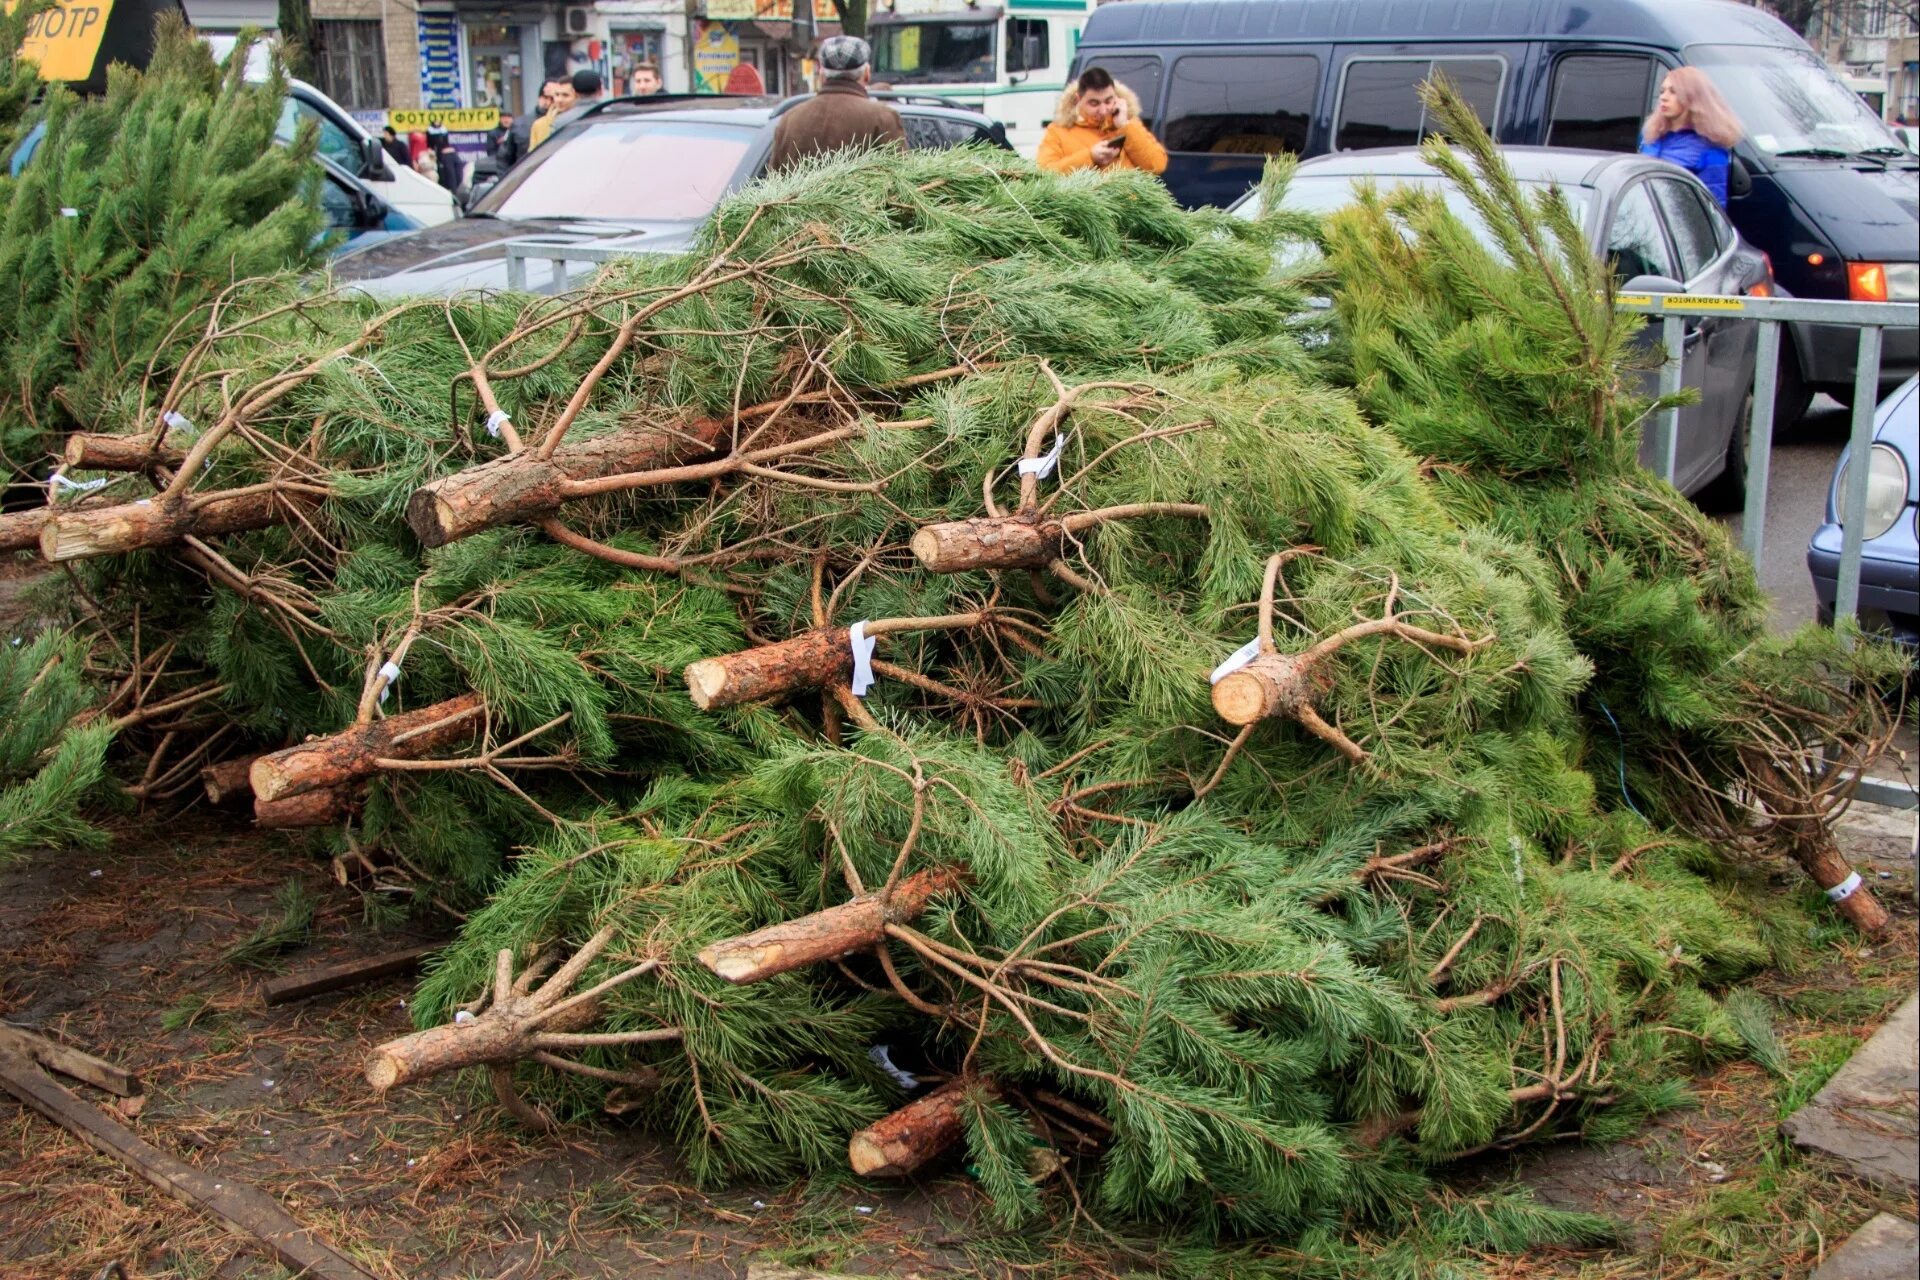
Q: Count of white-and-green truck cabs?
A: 1